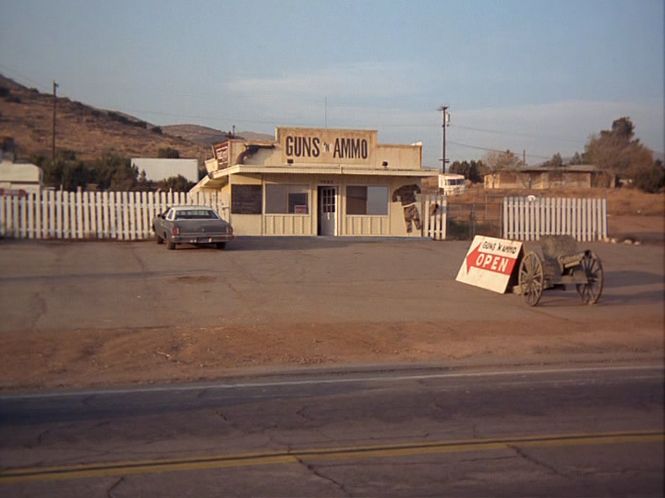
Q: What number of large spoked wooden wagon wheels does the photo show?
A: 2